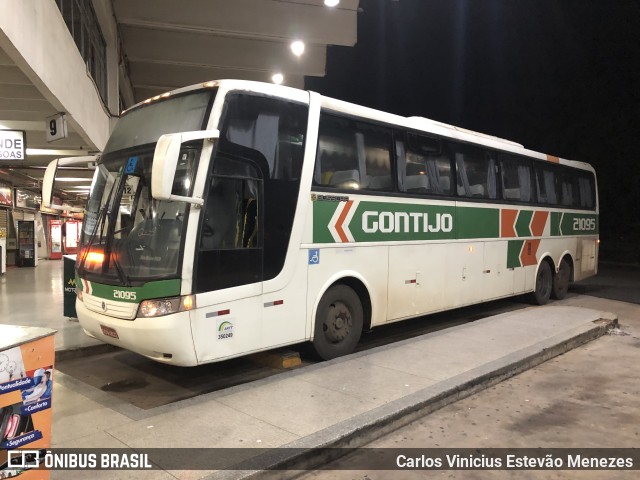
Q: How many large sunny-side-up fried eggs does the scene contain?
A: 0